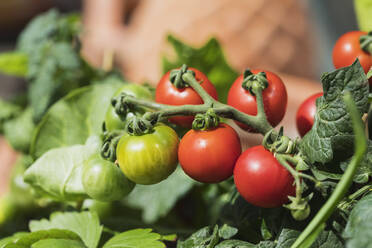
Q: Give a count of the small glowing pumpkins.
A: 0